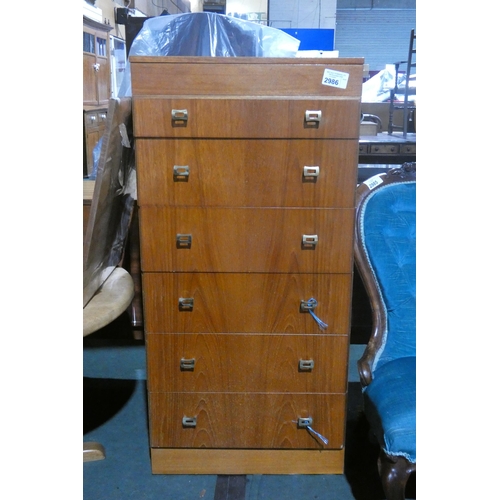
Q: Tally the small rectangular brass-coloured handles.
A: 12